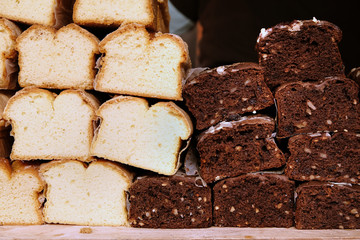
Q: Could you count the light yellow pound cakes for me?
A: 9